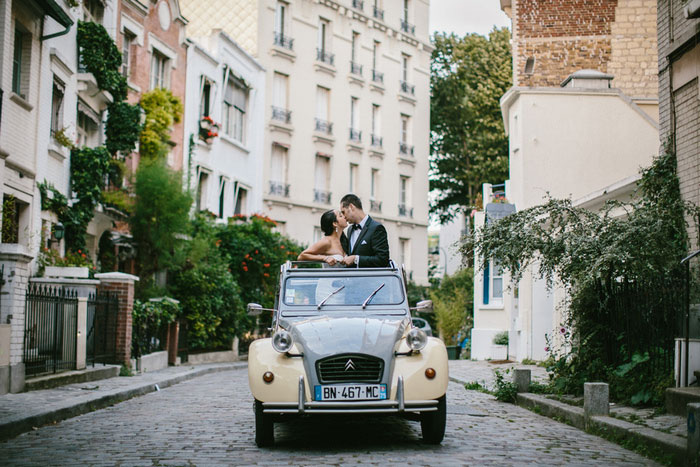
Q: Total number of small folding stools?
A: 0